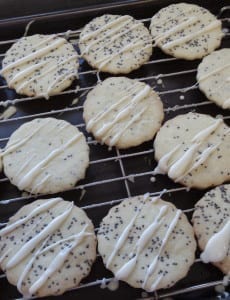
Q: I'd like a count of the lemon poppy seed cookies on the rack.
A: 10